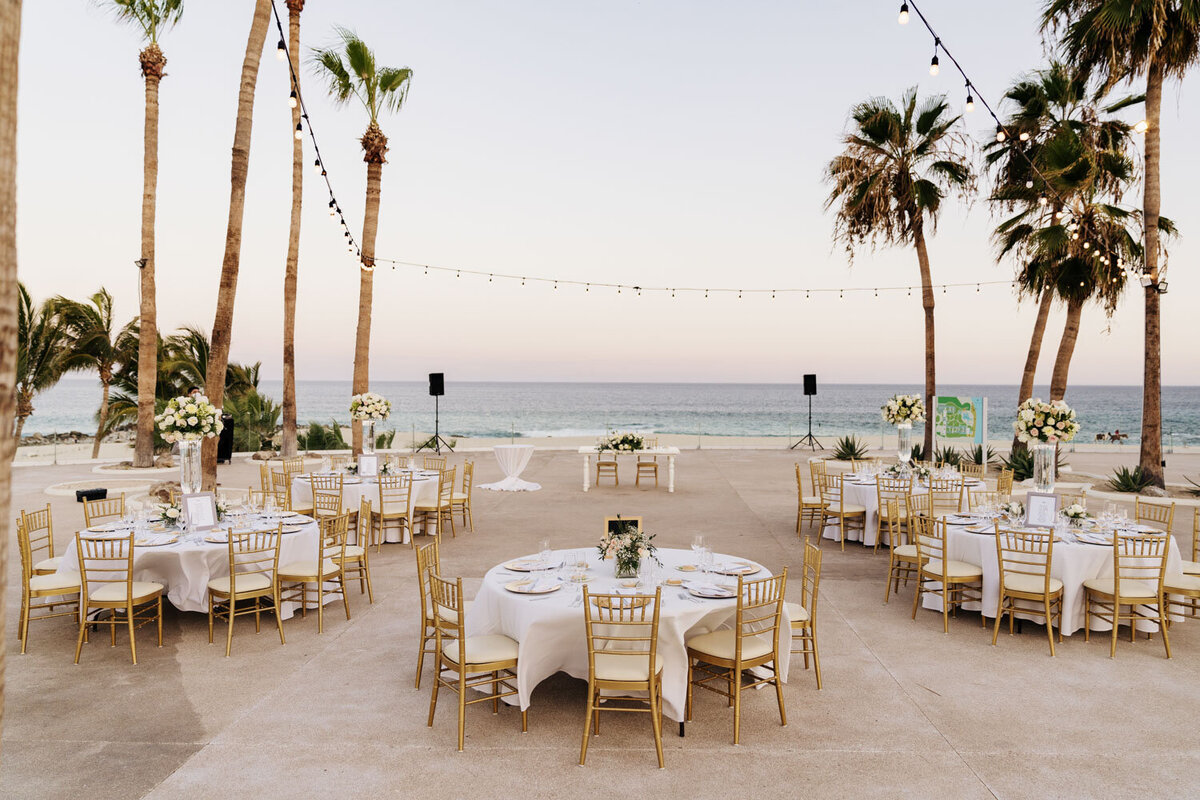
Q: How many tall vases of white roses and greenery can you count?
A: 4